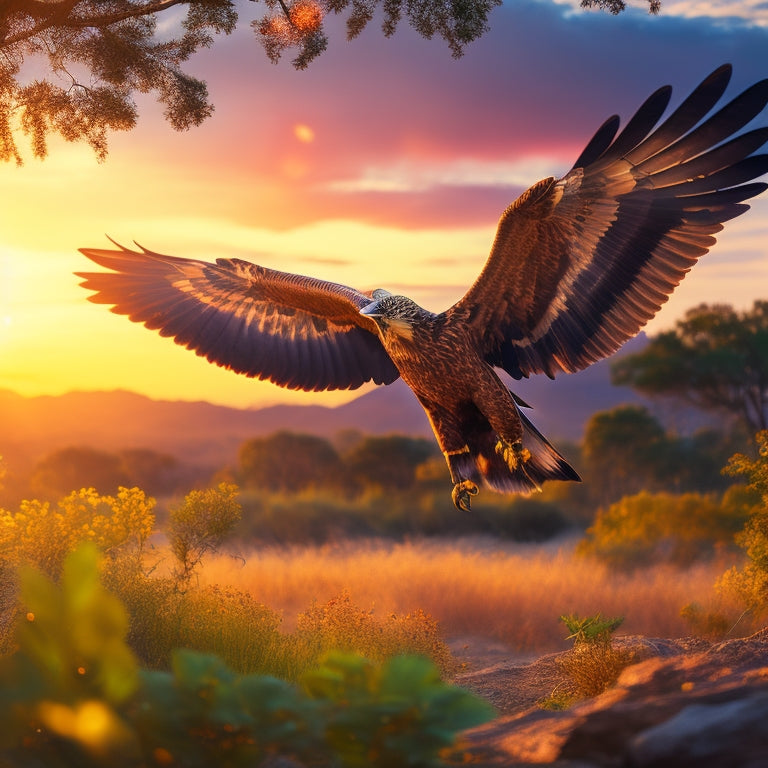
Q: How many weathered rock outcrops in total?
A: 1